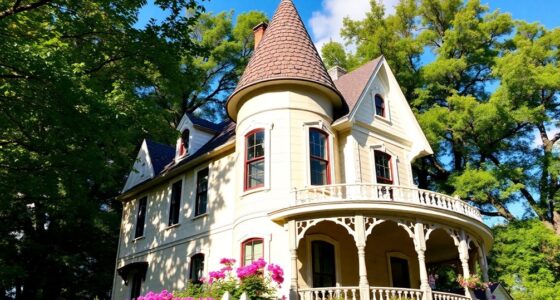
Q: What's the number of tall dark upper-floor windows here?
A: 3